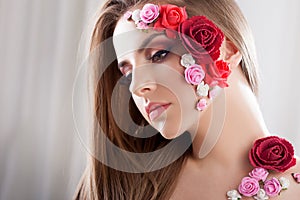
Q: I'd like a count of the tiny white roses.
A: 6